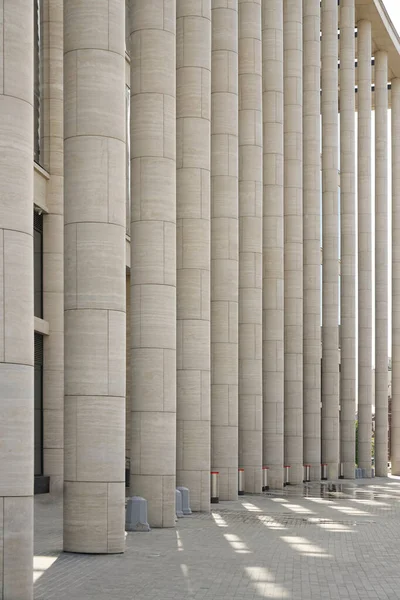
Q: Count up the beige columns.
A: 14